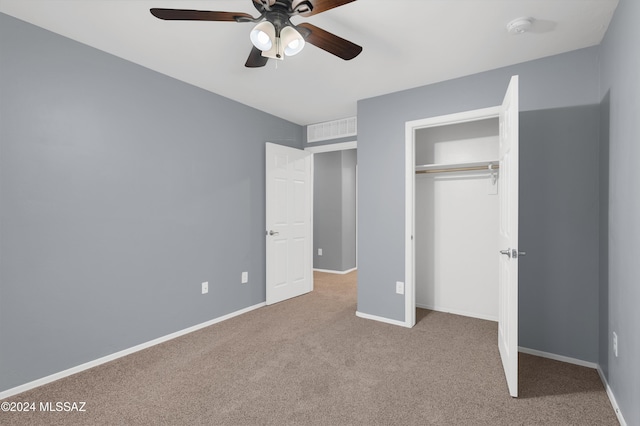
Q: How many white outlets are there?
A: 5